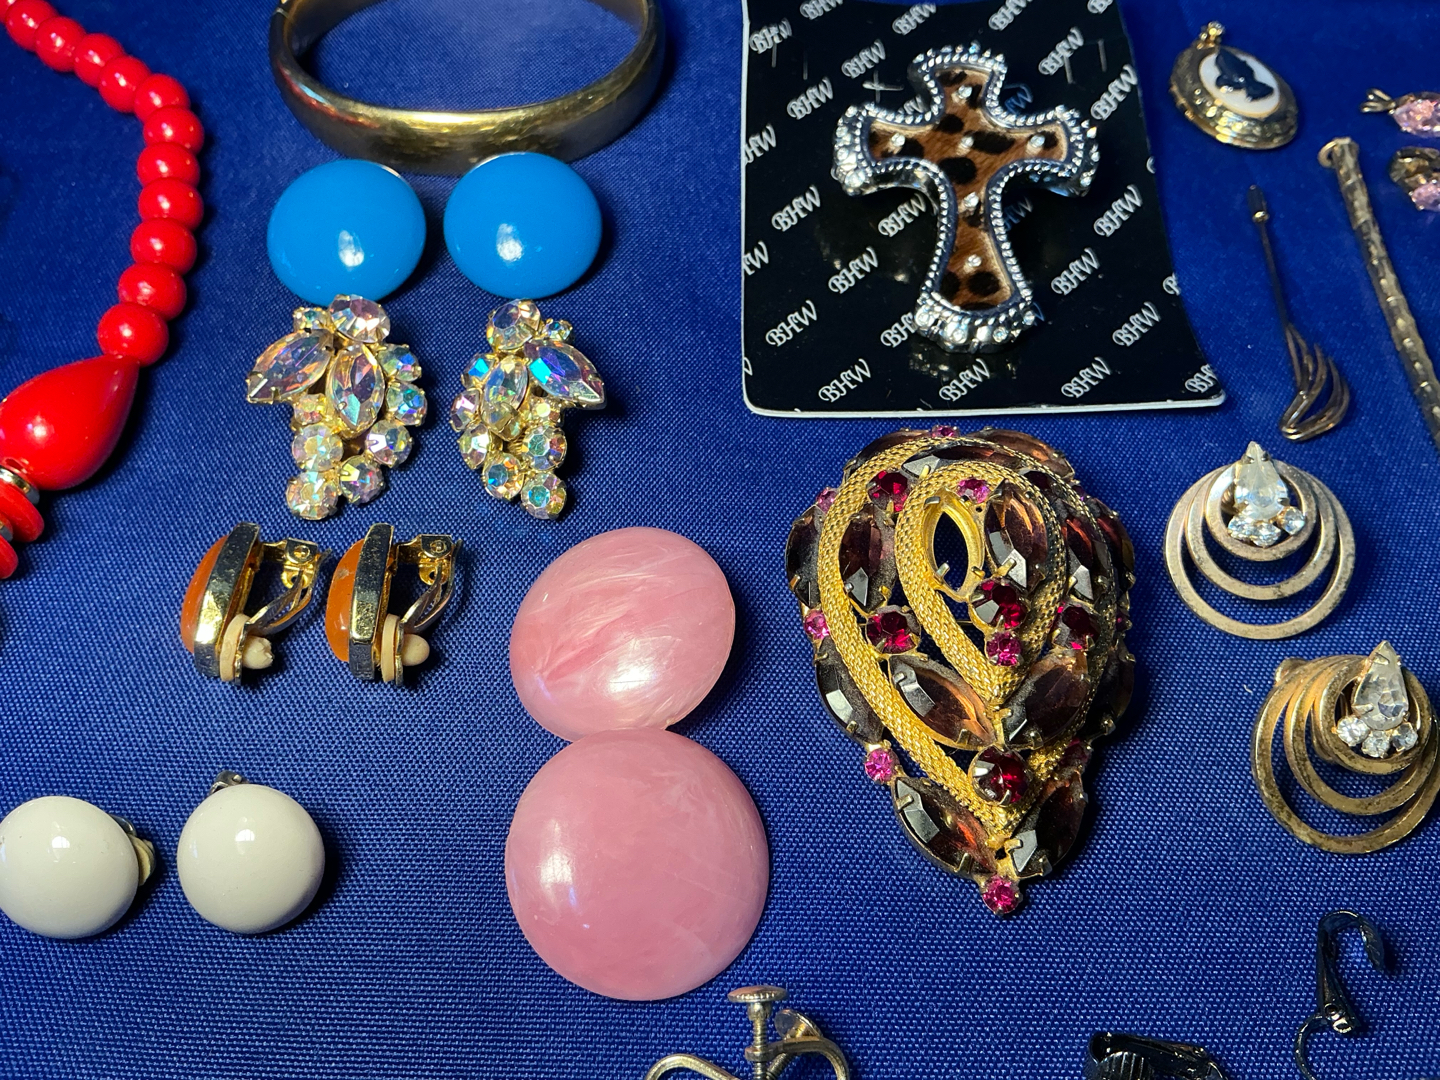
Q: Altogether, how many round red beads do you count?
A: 12